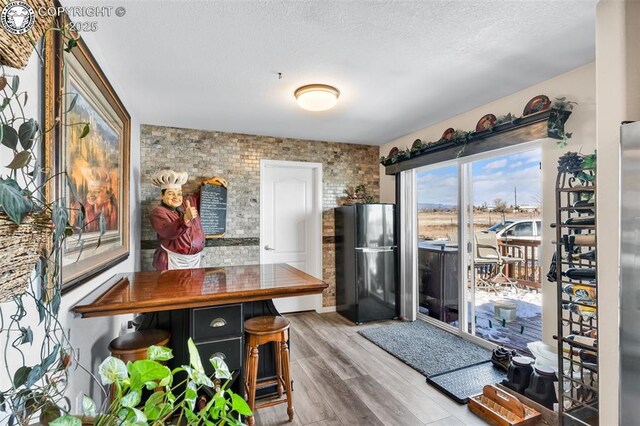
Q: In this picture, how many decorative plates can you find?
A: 5